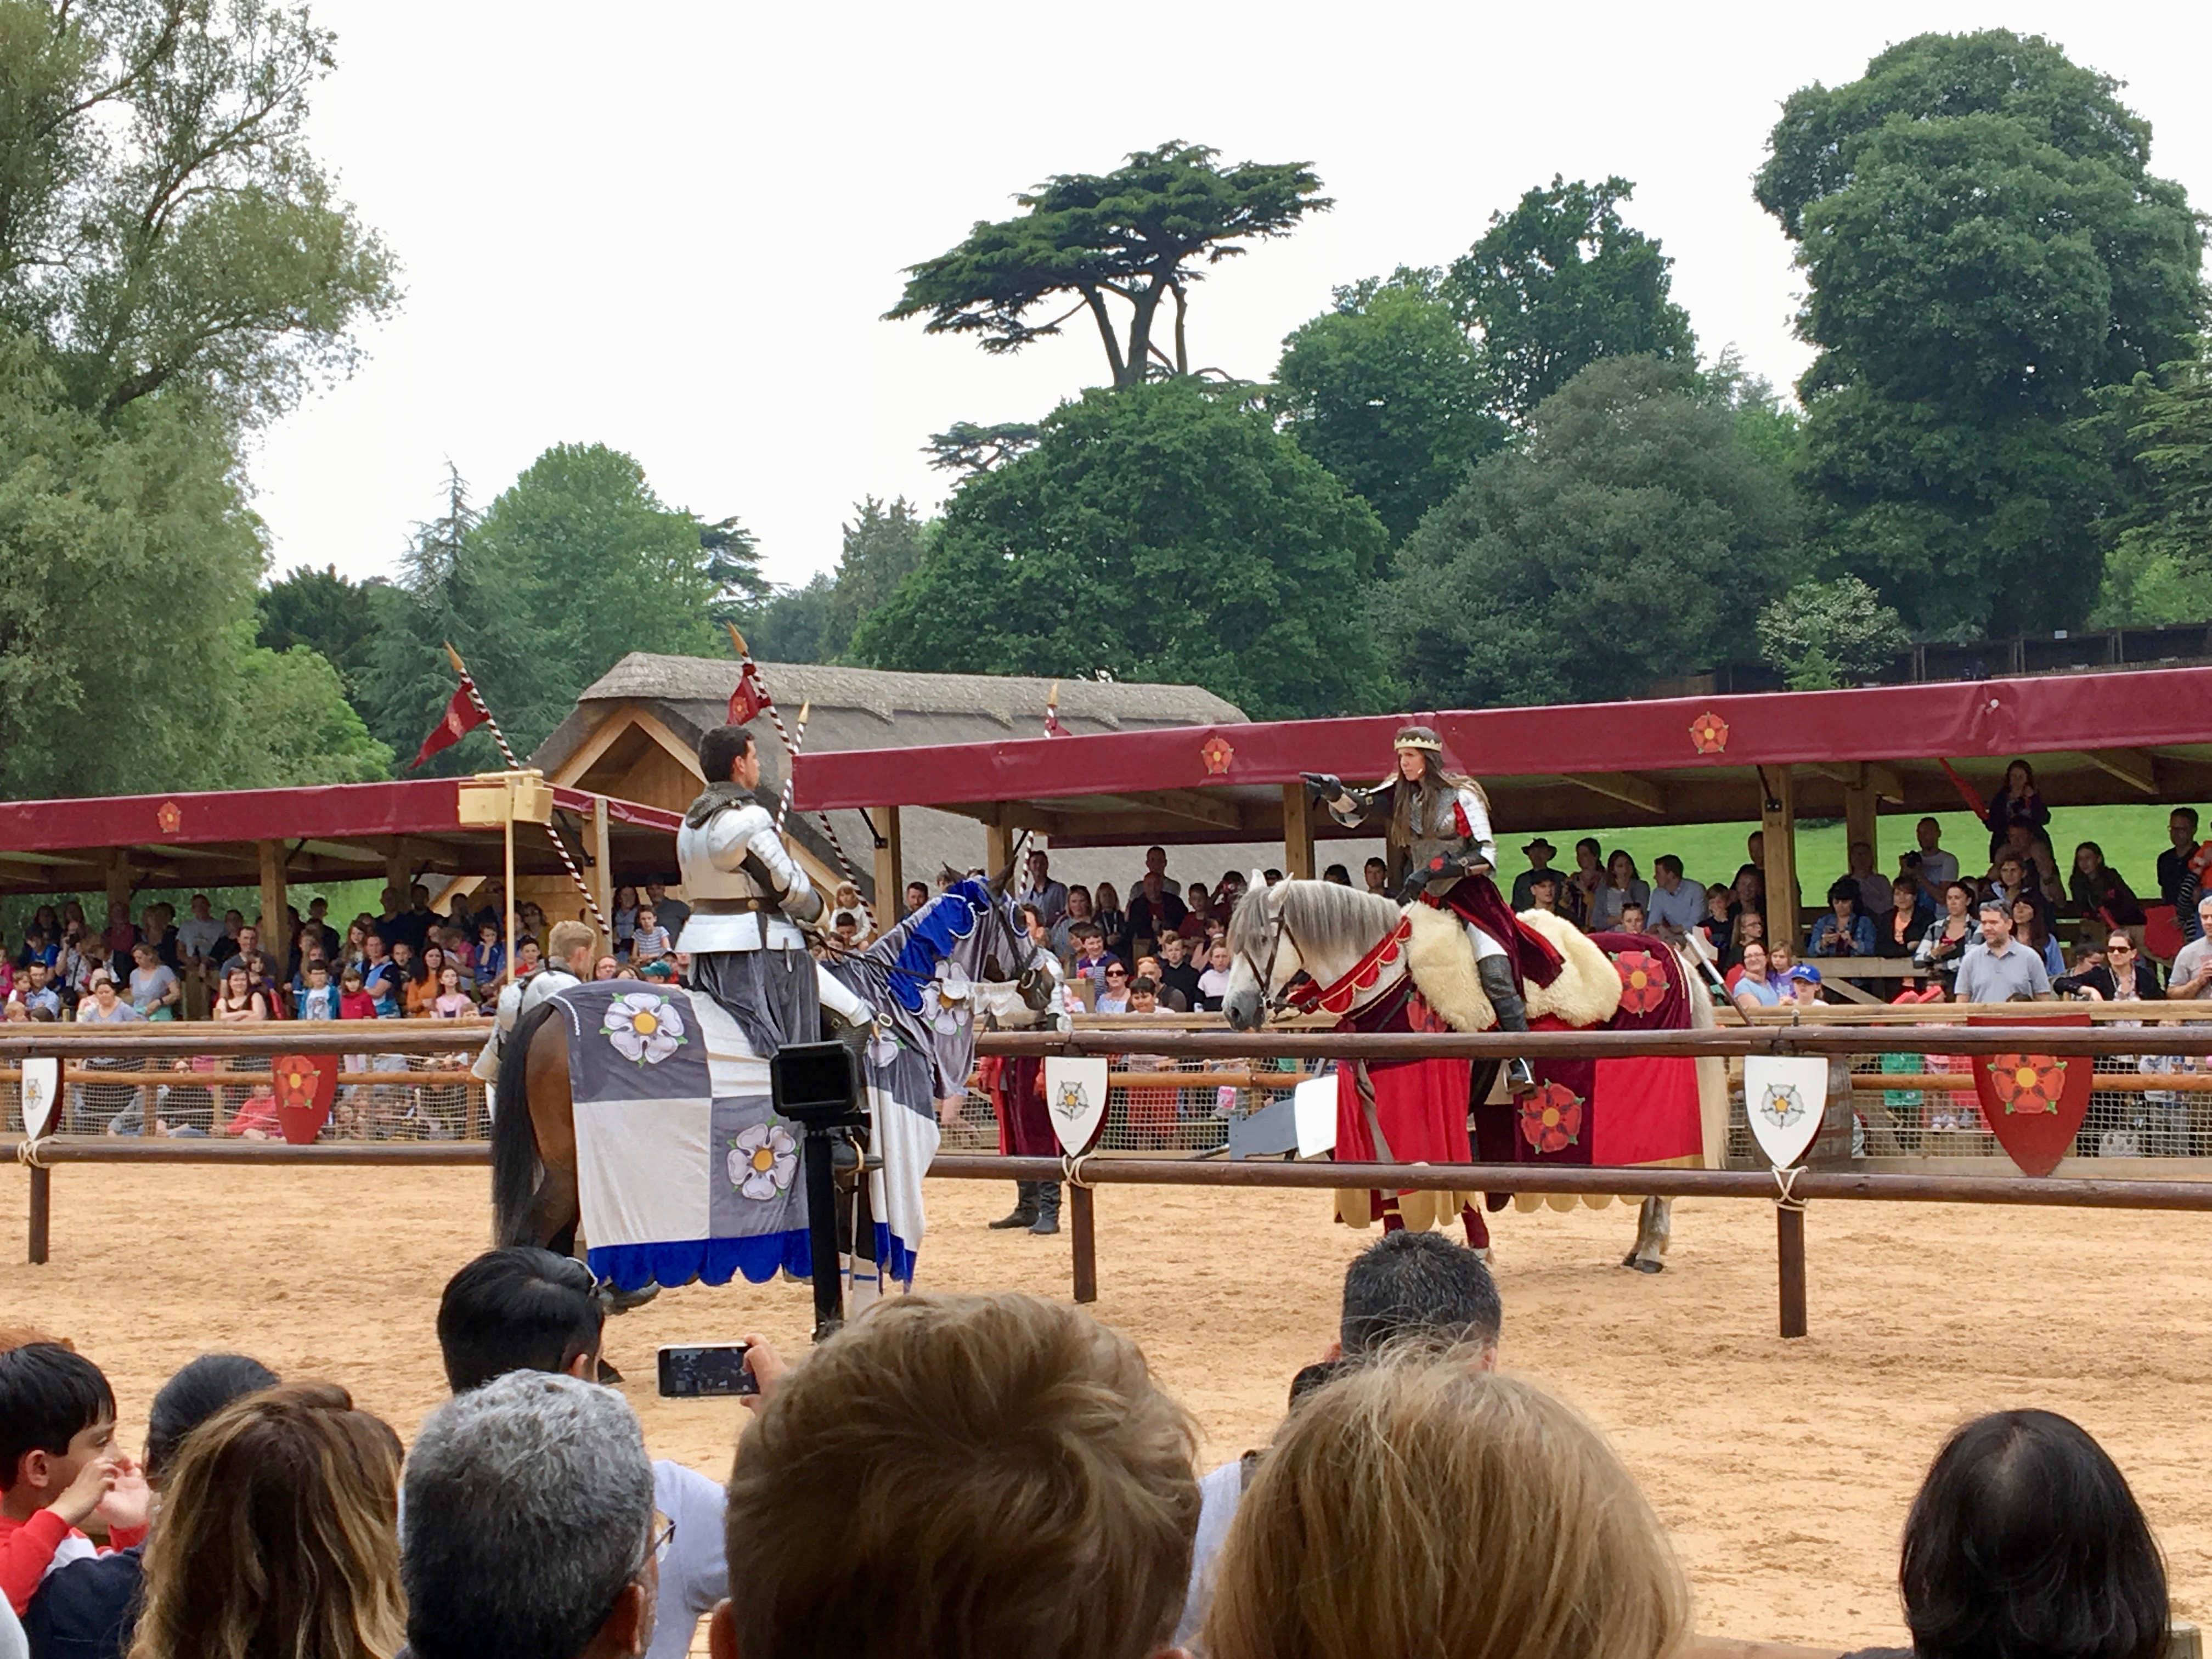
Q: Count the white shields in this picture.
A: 3